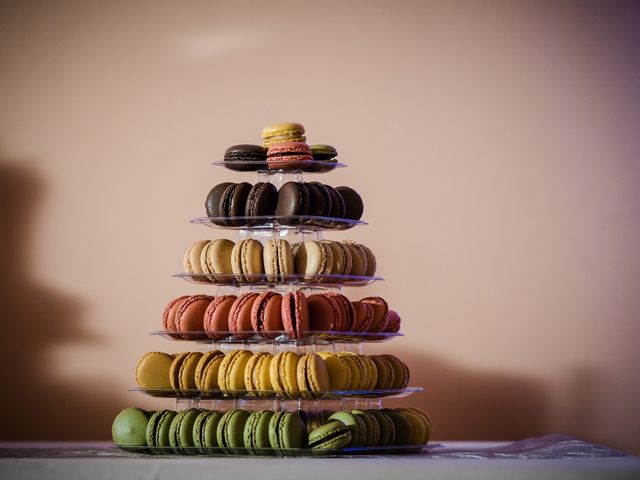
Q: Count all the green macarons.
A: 14